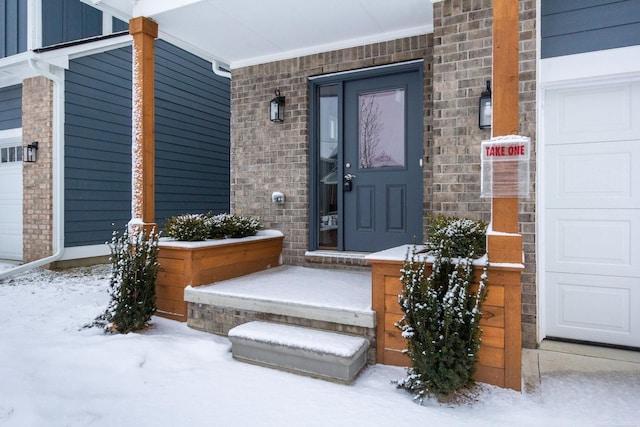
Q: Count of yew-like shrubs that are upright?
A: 2